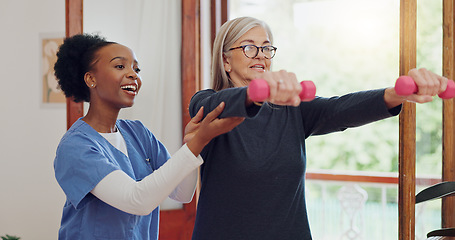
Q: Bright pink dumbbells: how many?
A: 2